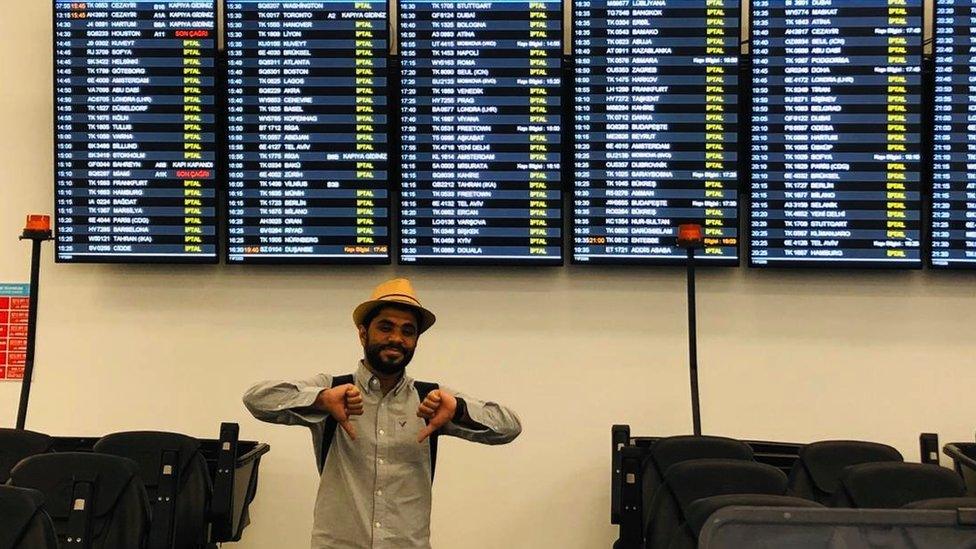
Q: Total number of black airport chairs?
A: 10